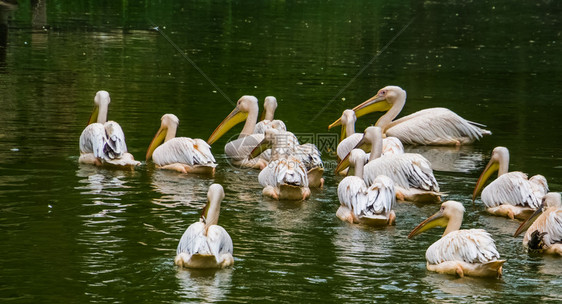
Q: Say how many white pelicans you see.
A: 14